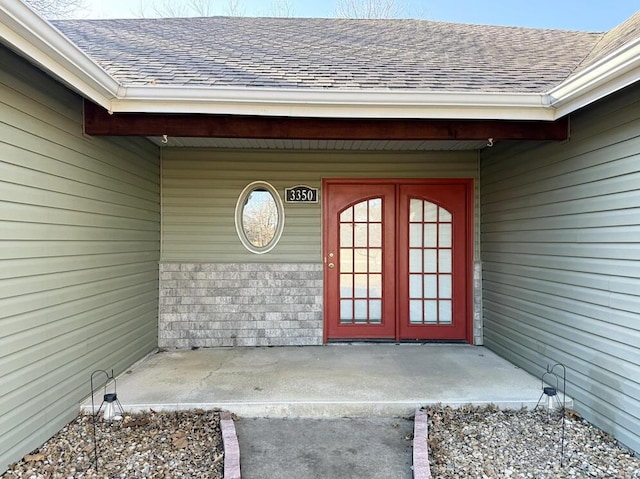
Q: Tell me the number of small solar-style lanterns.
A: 2